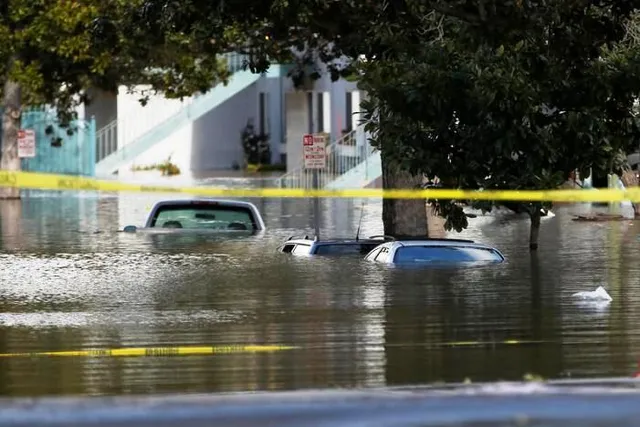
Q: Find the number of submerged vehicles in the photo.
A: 3